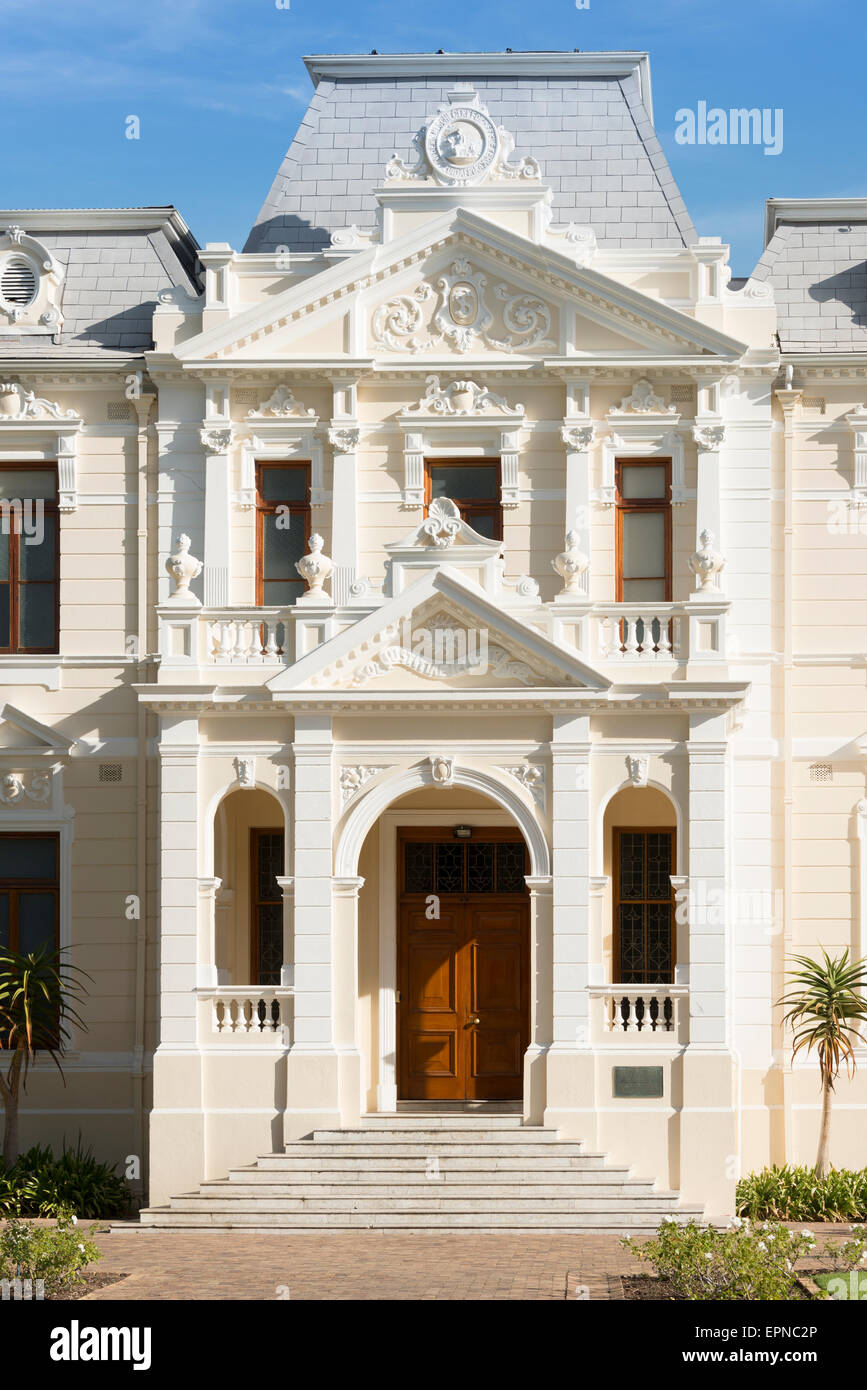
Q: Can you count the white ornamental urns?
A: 4